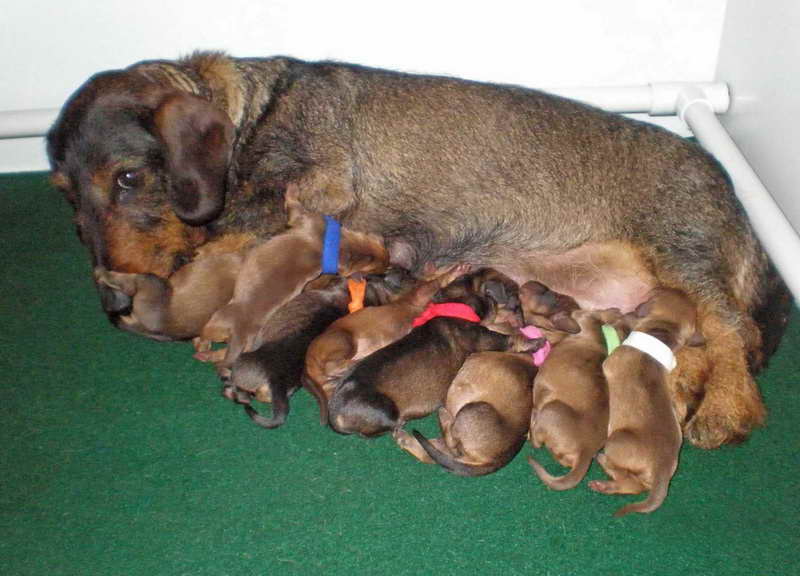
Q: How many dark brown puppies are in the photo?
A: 2